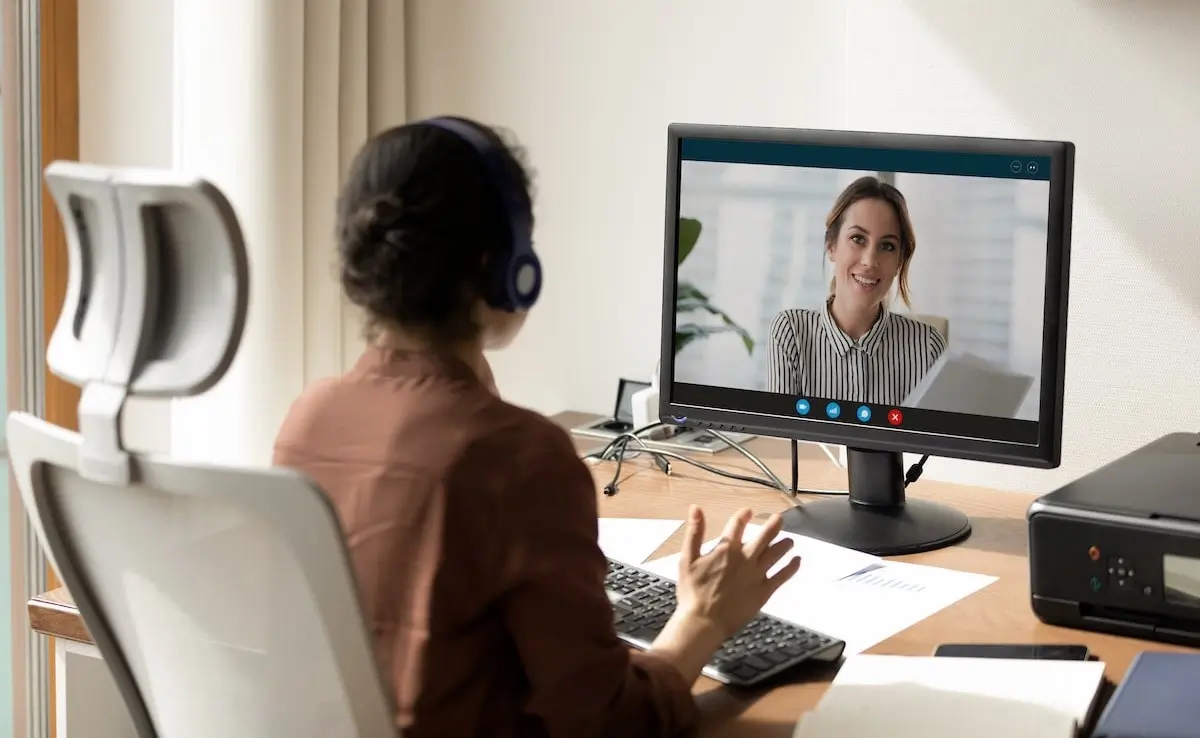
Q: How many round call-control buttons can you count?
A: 4